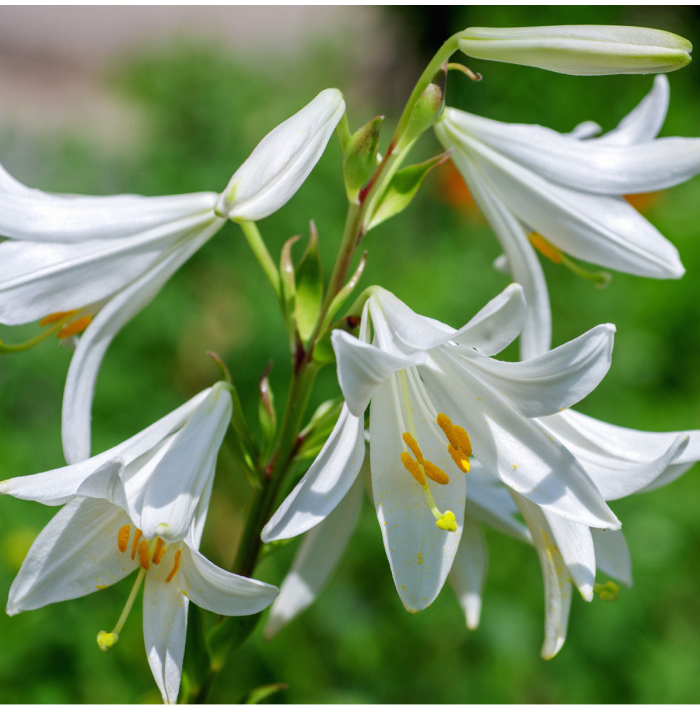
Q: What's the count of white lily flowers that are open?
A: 5